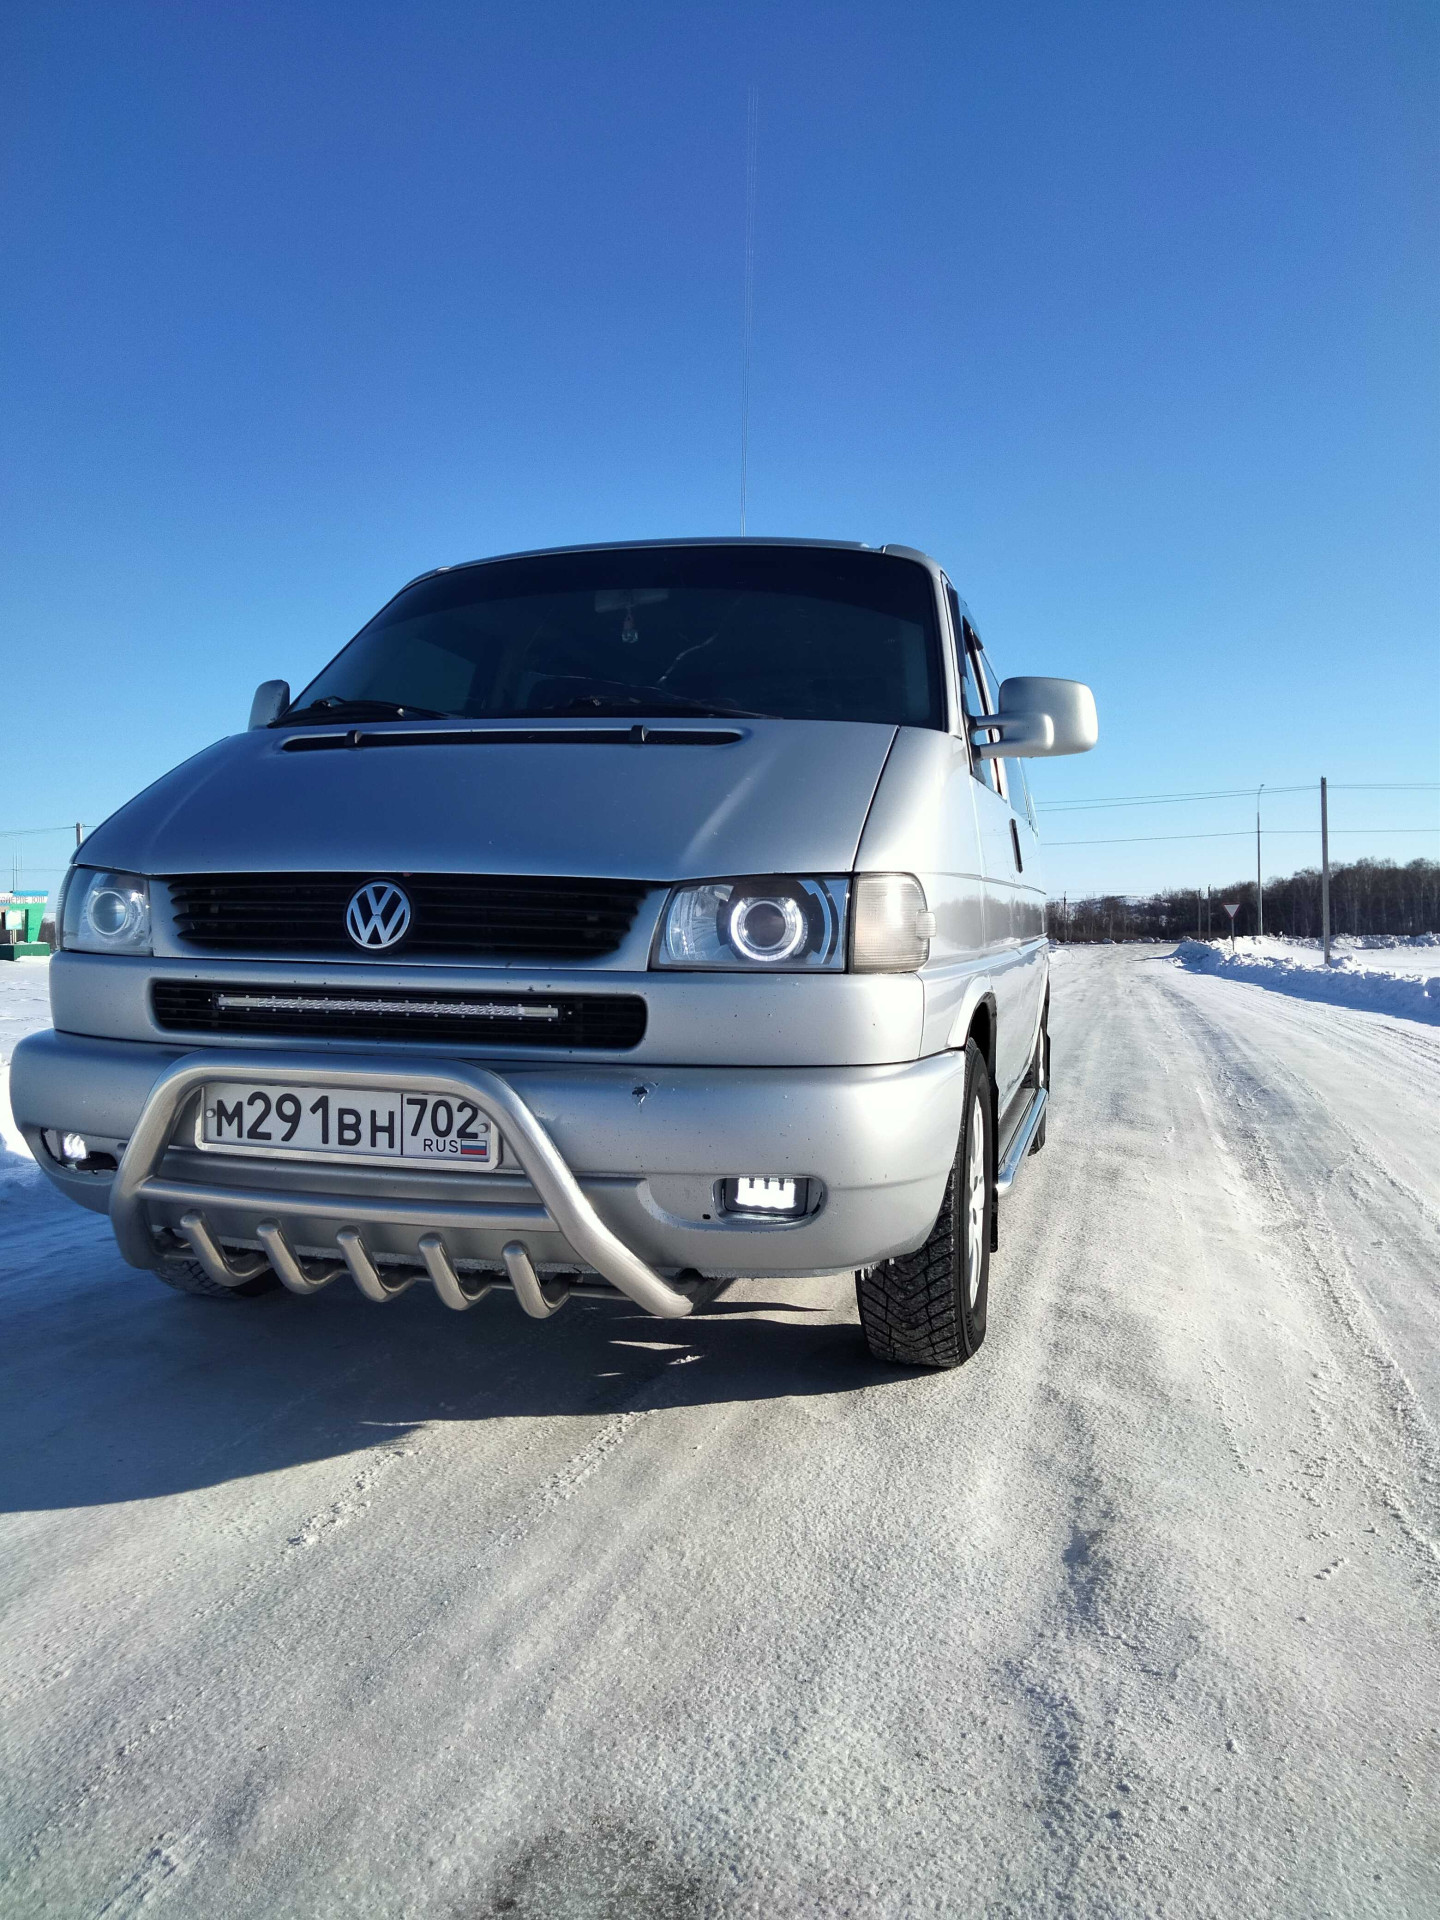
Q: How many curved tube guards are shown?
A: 5